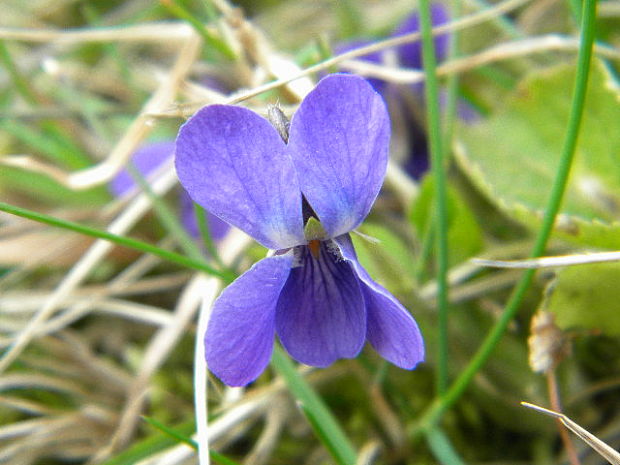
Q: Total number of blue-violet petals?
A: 5